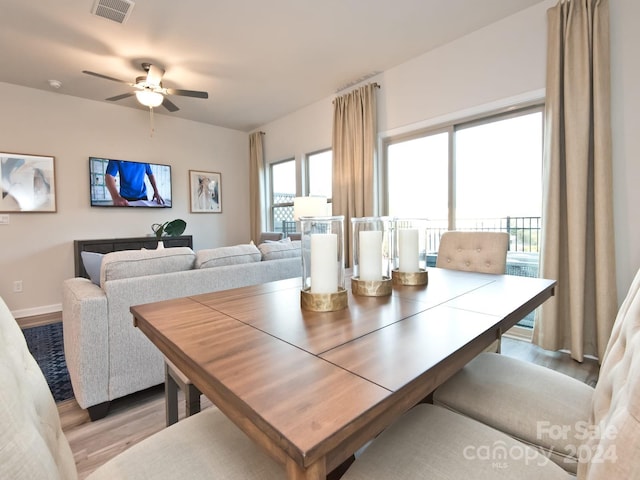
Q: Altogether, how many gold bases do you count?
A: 3